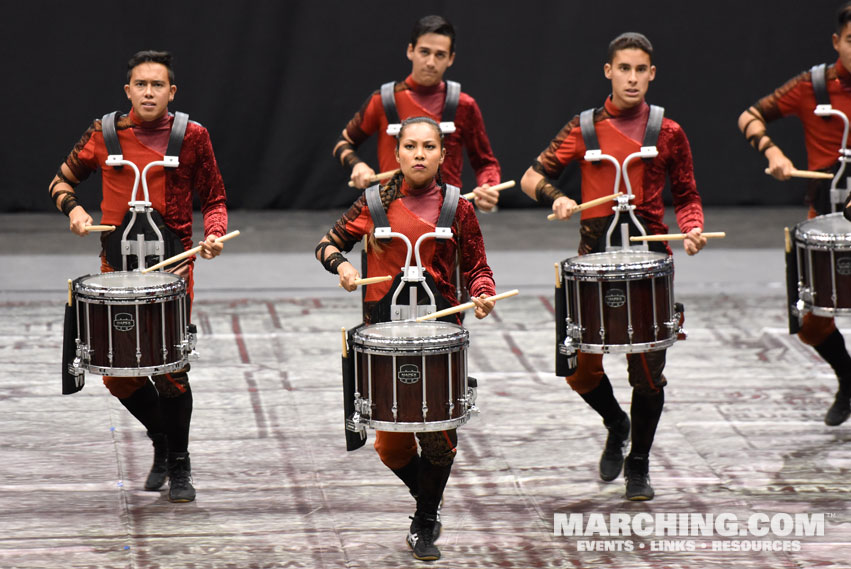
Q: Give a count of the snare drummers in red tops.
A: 5